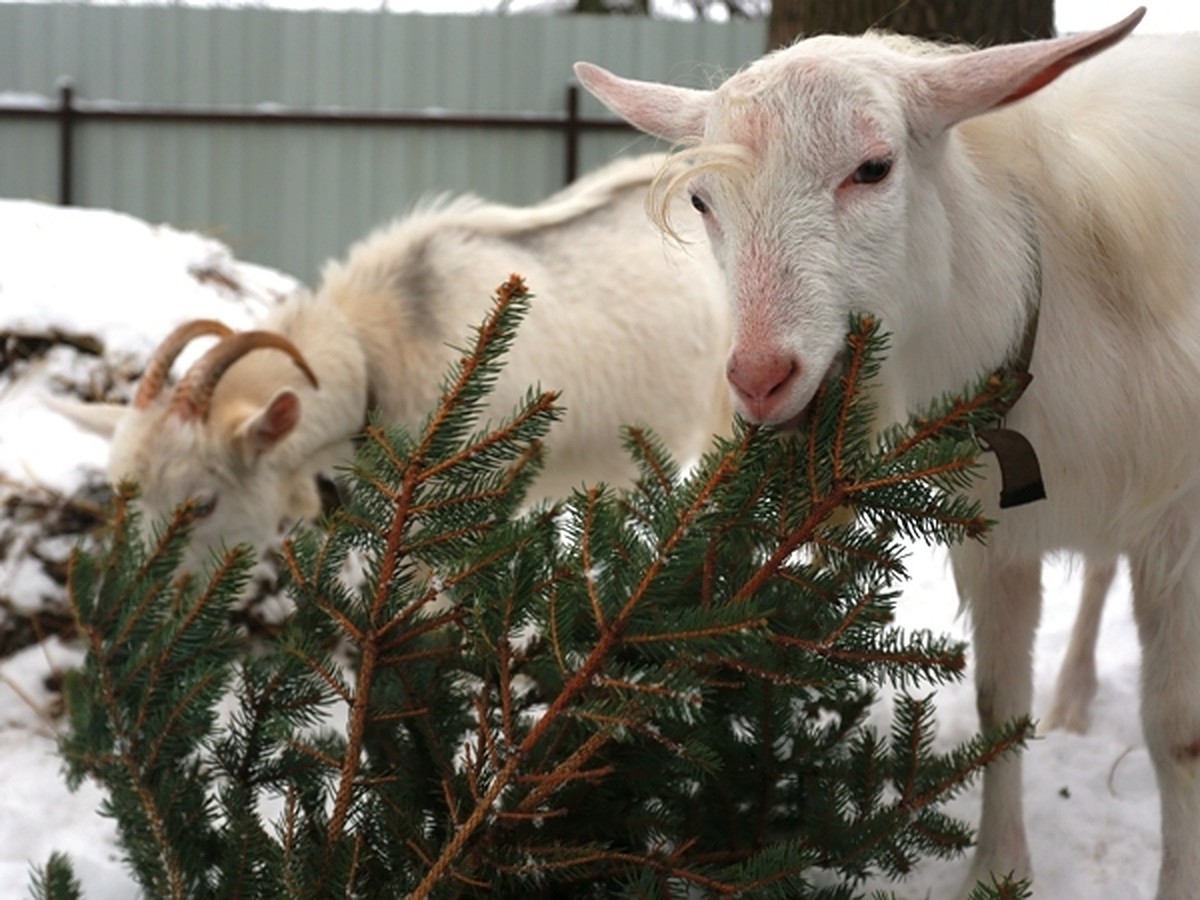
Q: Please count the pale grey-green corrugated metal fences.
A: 1